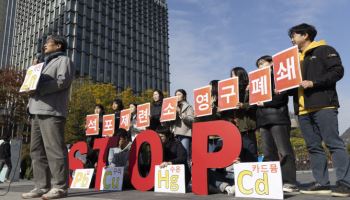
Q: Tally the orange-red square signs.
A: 9